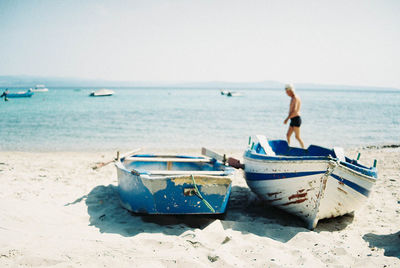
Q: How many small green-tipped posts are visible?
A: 4